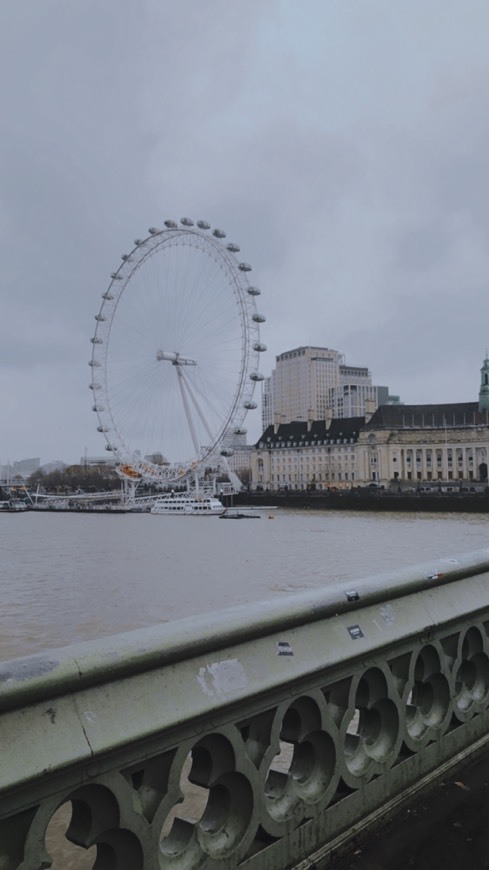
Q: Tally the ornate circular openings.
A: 6